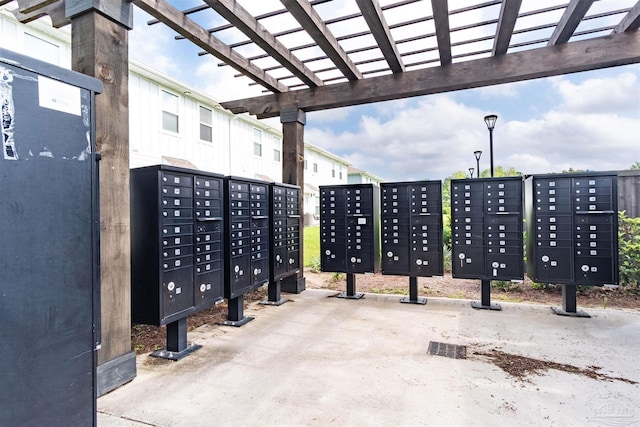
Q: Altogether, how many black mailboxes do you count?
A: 7